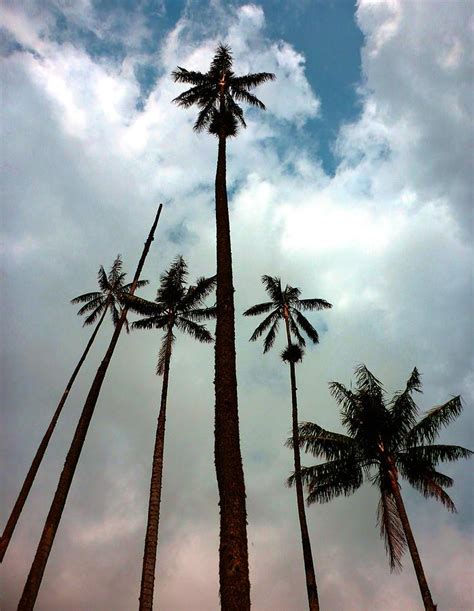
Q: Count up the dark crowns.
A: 5